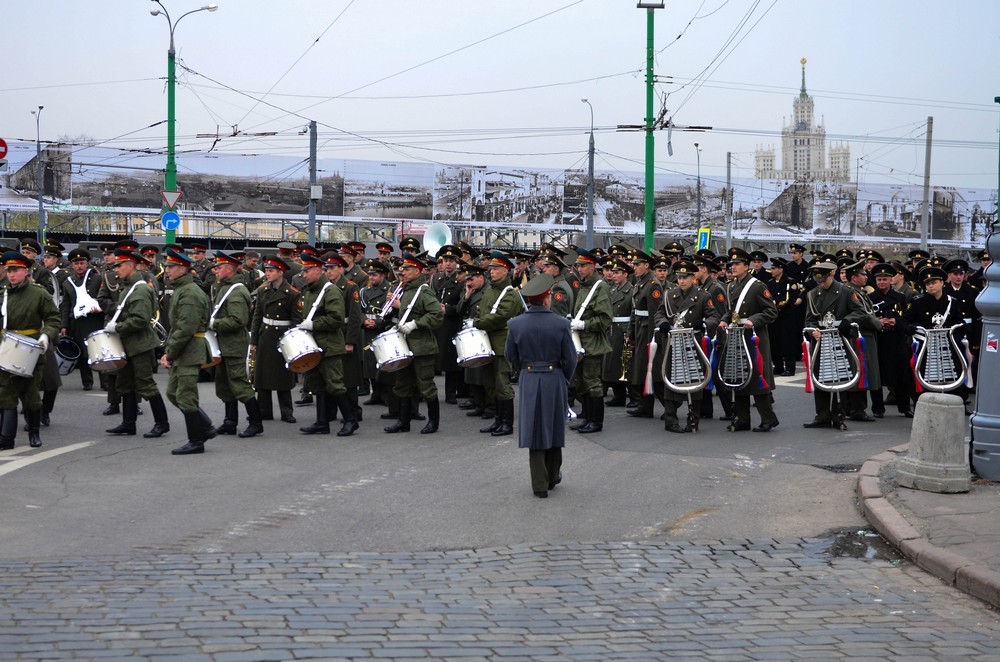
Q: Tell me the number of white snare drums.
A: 7